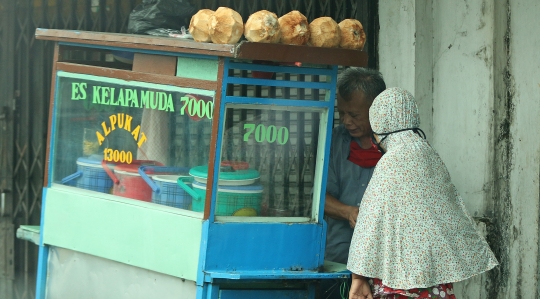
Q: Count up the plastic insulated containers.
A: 4